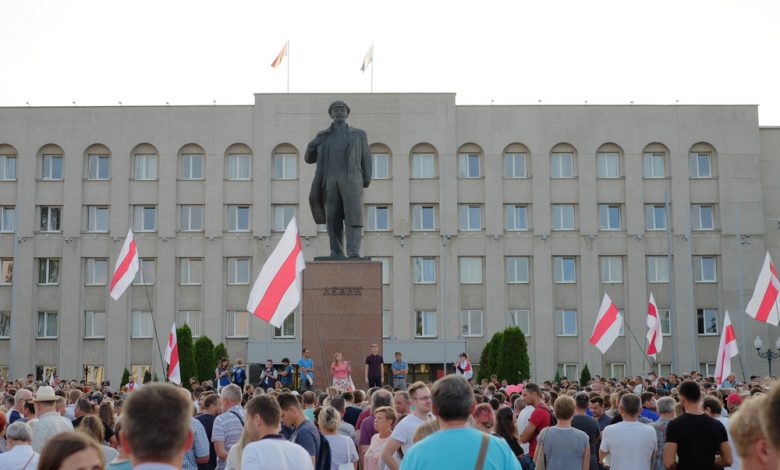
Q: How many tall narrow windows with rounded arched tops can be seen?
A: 15